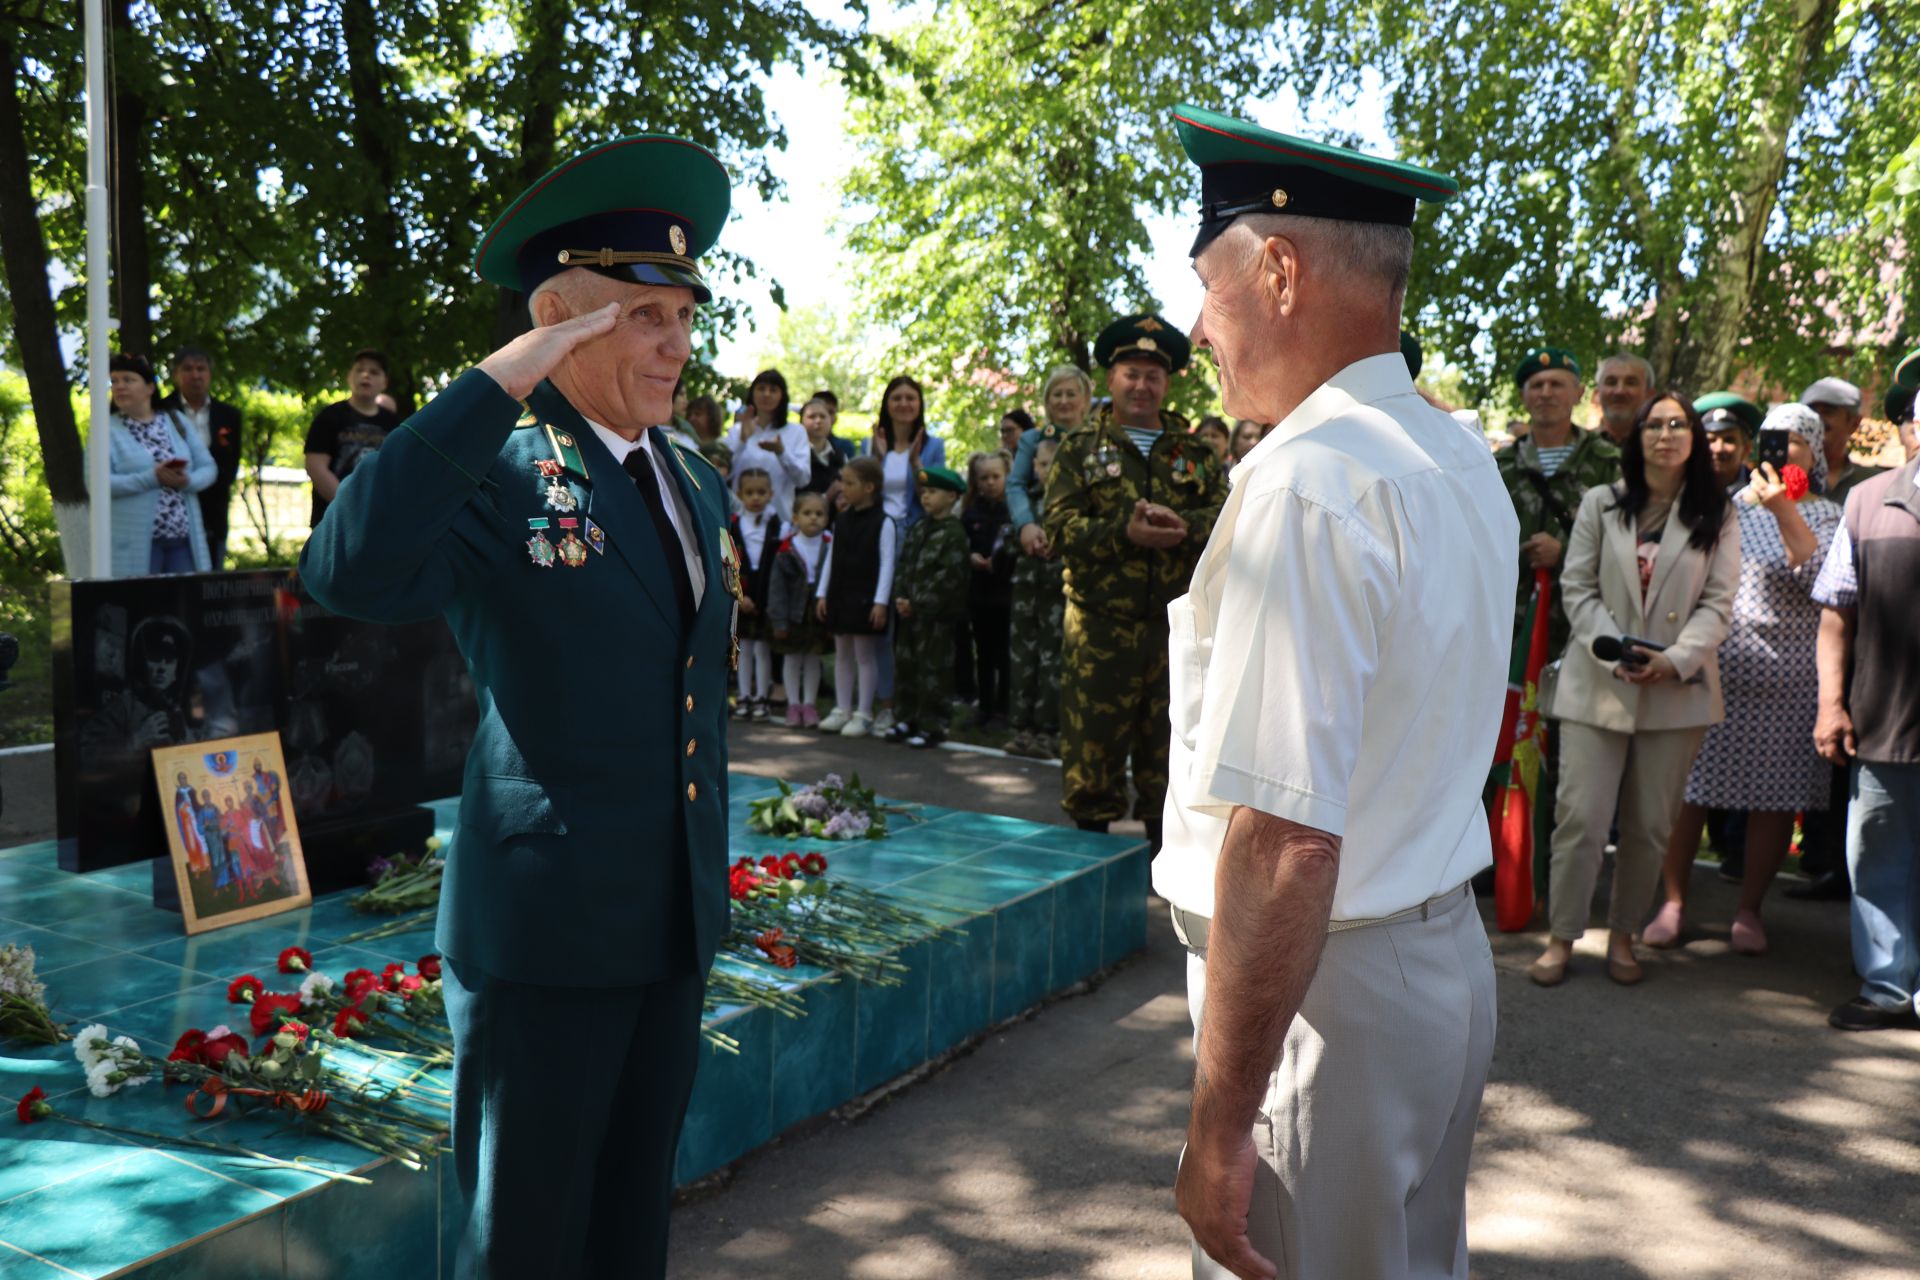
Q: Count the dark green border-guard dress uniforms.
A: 1